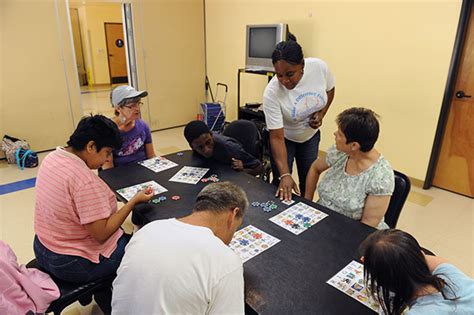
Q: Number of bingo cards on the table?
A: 6